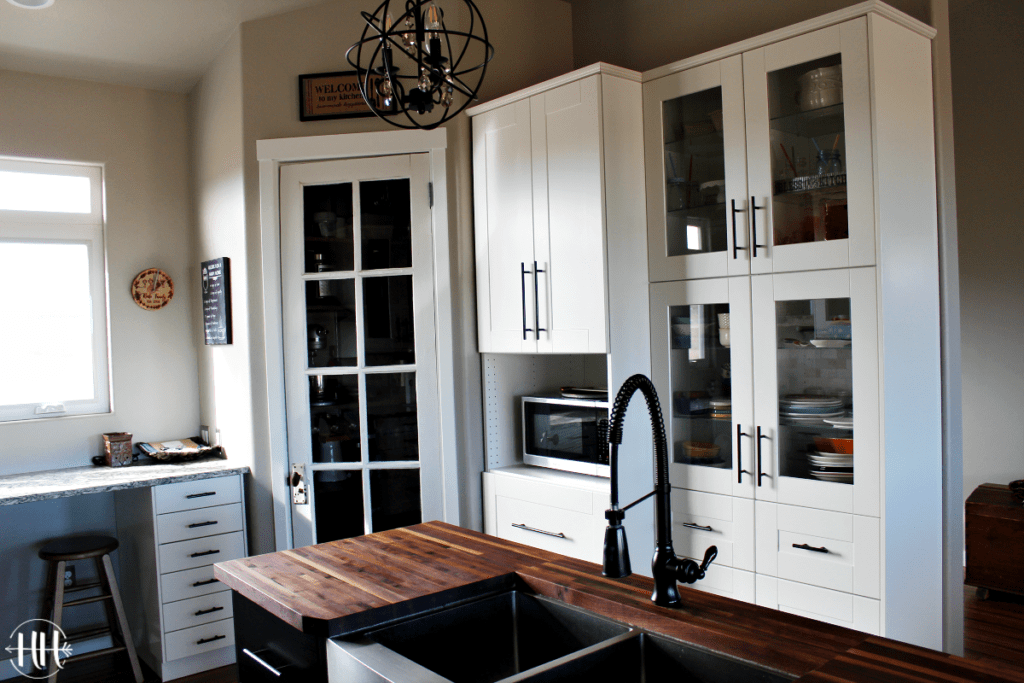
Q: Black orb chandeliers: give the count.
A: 1